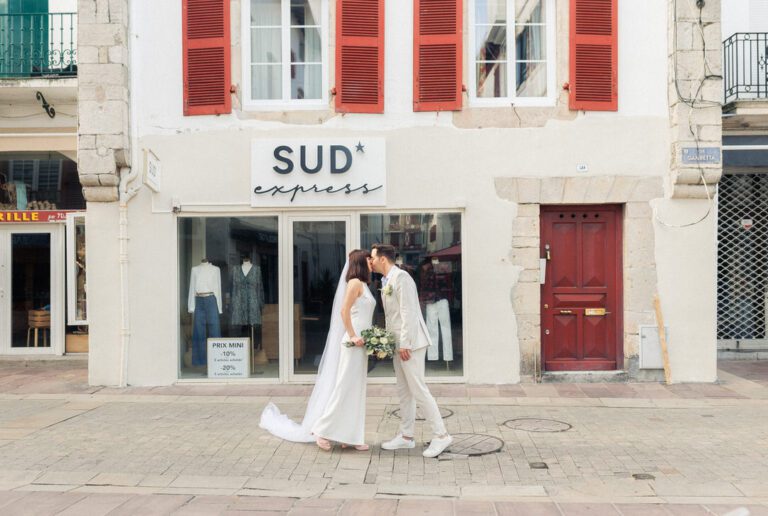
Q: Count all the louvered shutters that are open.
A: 4